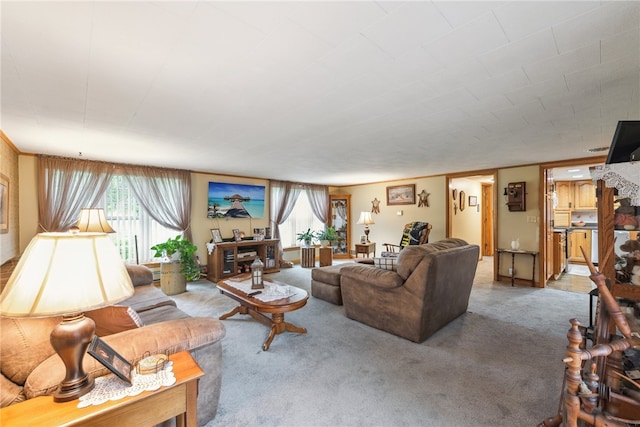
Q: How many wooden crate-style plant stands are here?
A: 2